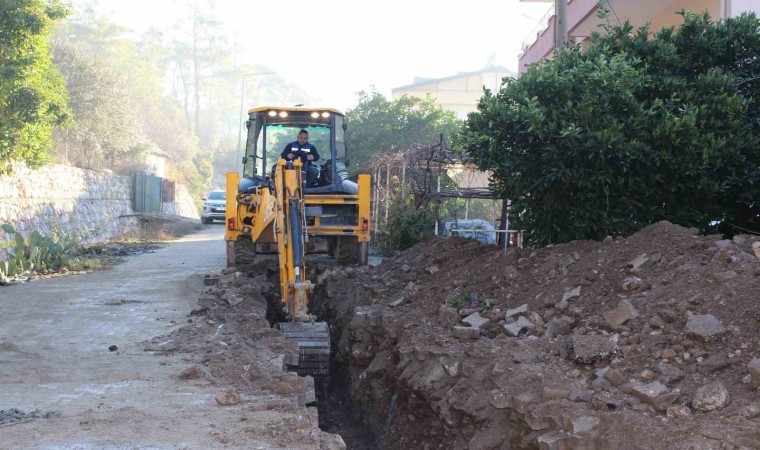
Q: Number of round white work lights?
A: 4